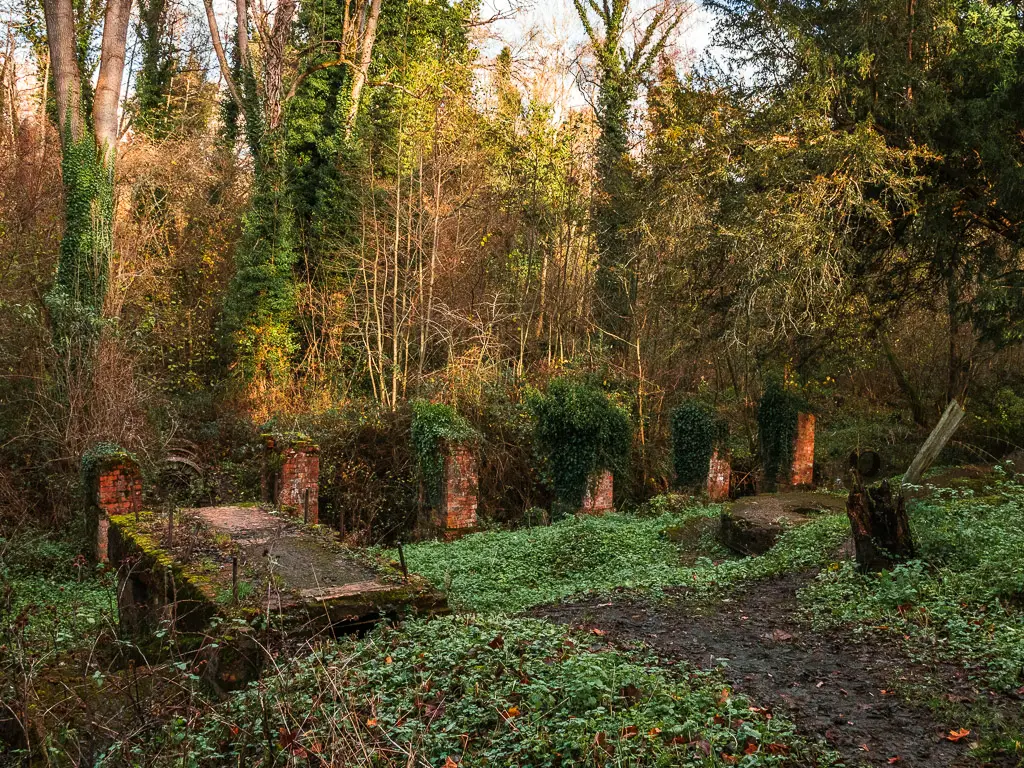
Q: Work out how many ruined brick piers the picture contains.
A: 6